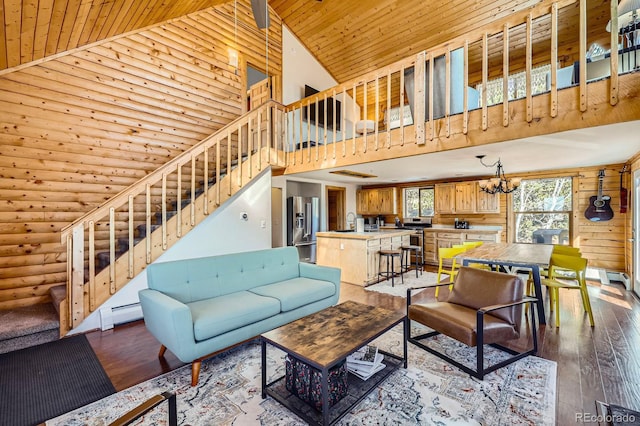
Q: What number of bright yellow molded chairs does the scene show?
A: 6